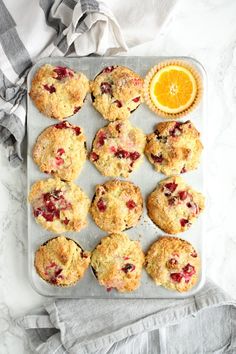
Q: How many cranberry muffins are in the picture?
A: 11